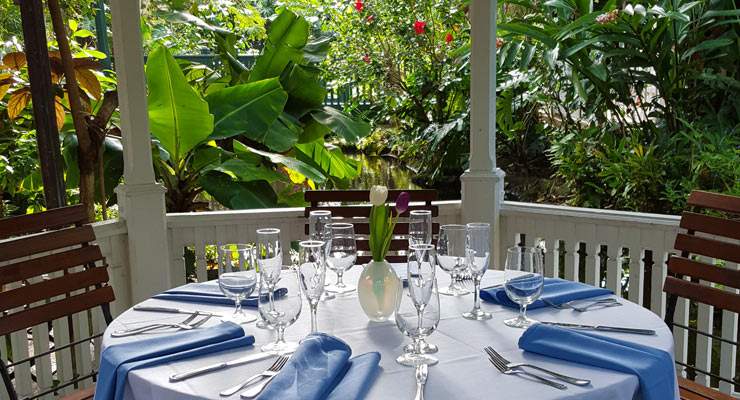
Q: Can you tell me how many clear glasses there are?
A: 12